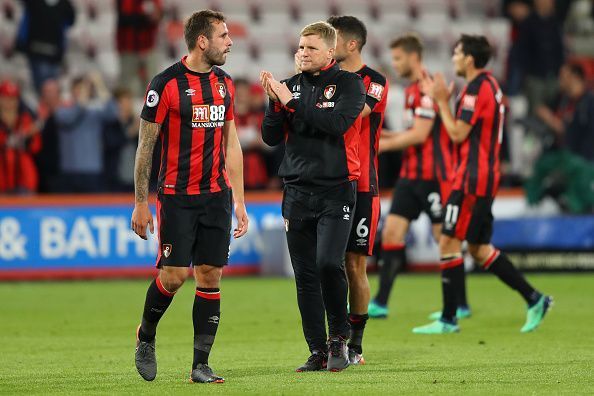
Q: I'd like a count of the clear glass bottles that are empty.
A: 0